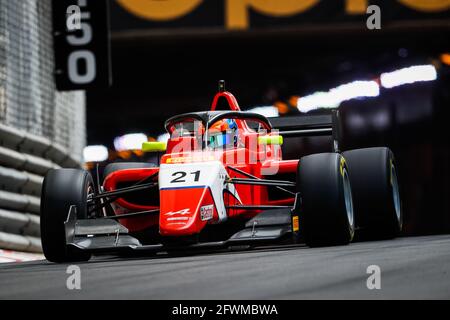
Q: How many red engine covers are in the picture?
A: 1